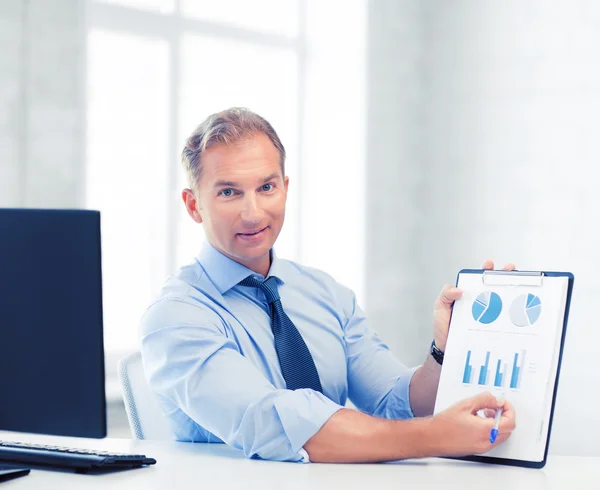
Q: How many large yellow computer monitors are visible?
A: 0